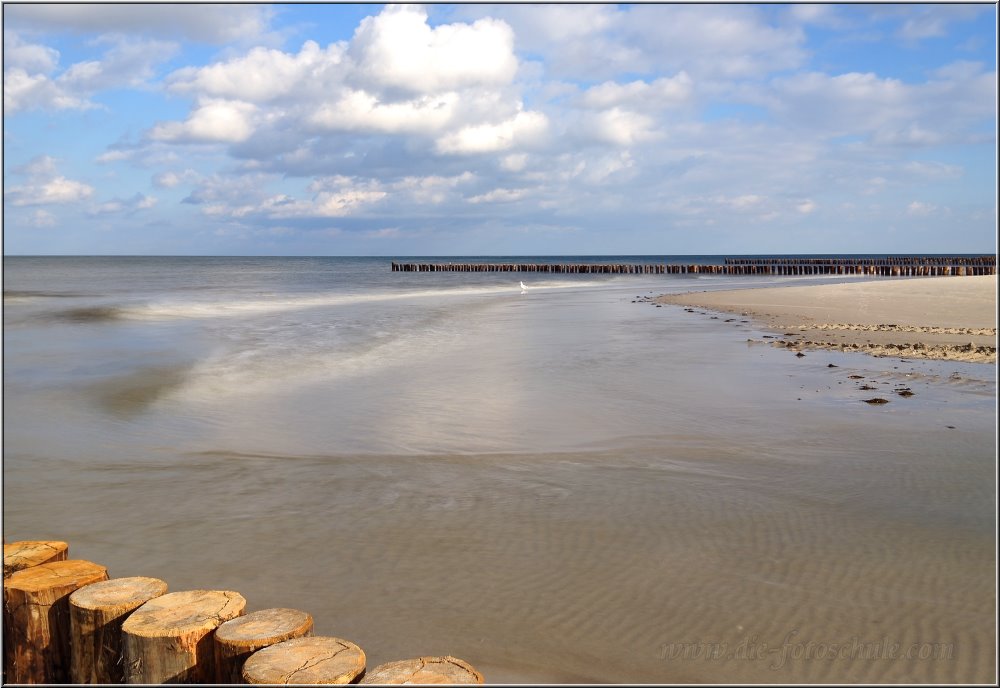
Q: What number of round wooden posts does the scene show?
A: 7